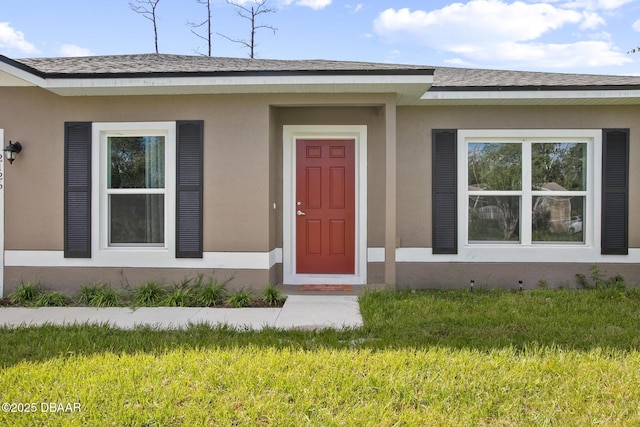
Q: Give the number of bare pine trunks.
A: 3